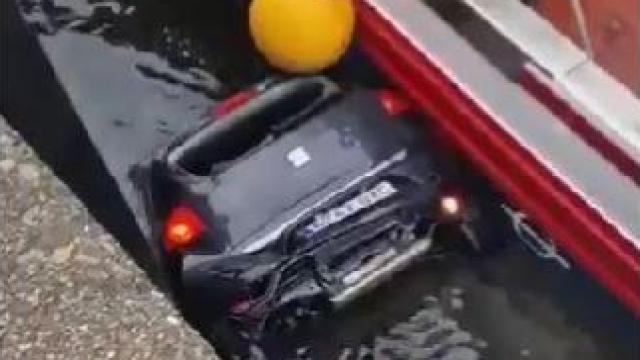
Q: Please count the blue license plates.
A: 0